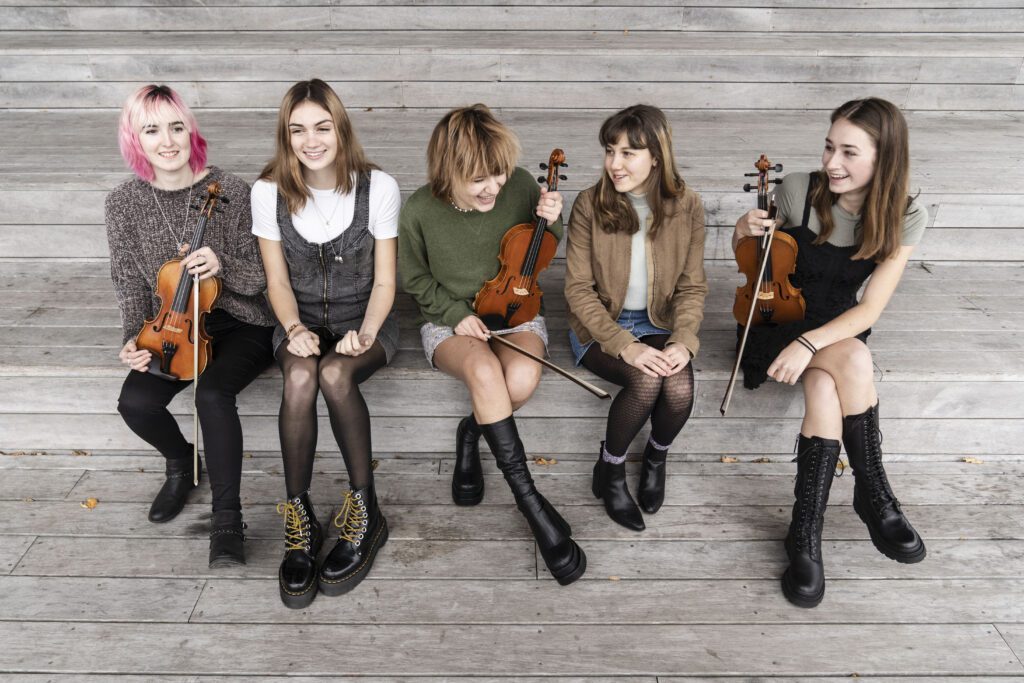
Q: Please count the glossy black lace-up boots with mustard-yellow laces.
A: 2